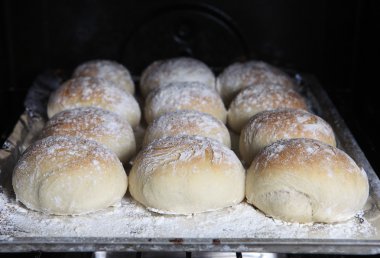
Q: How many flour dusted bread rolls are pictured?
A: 12